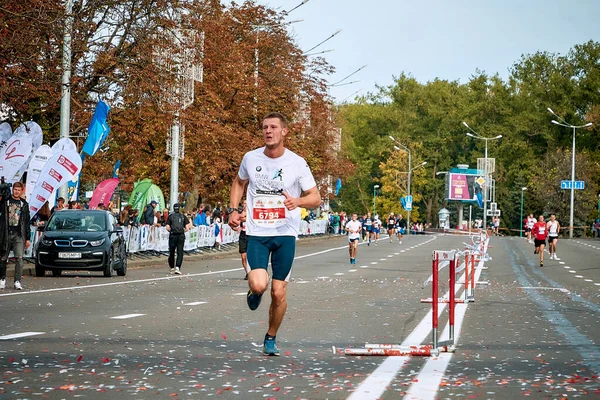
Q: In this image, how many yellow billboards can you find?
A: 0